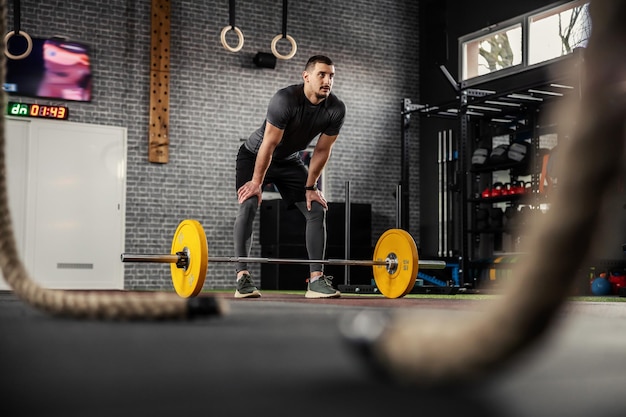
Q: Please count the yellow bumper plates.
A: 2